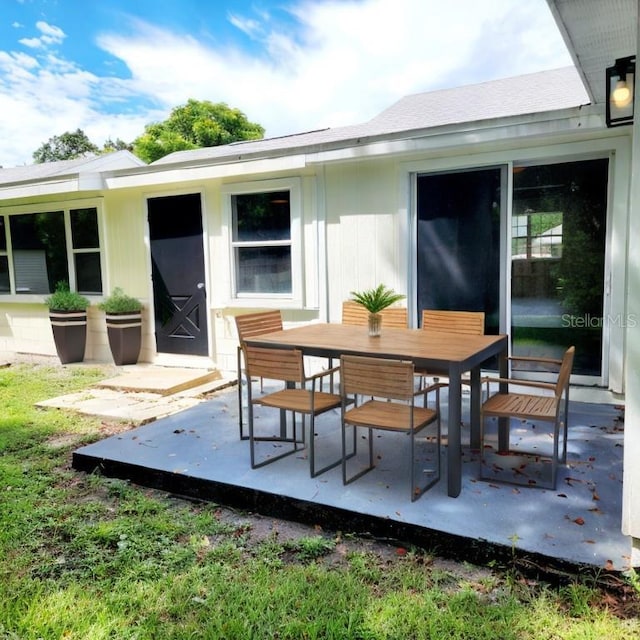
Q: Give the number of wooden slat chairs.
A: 6